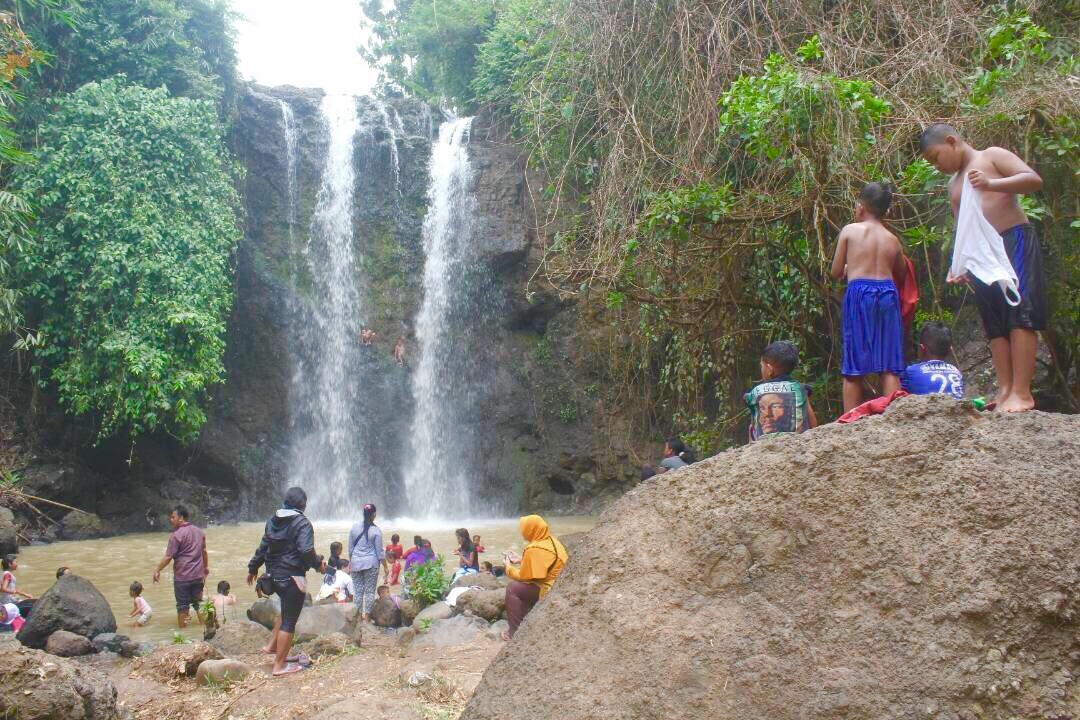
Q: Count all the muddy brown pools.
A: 1